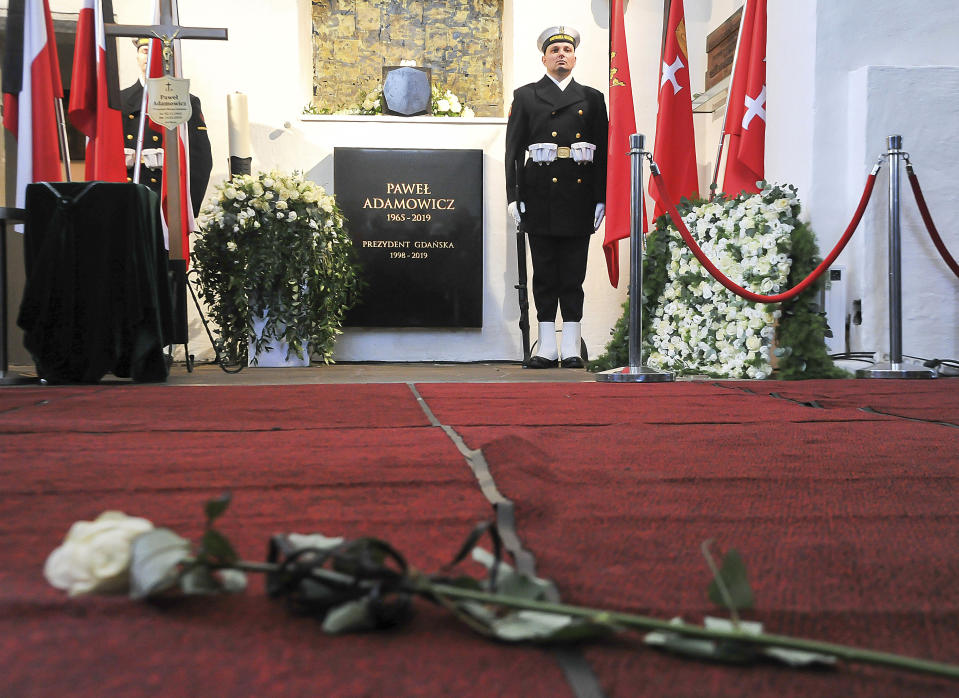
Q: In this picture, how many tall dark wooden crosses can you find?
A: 1